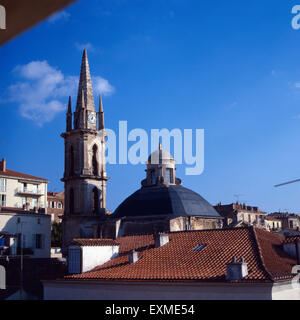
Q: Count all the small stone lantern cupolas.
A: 1